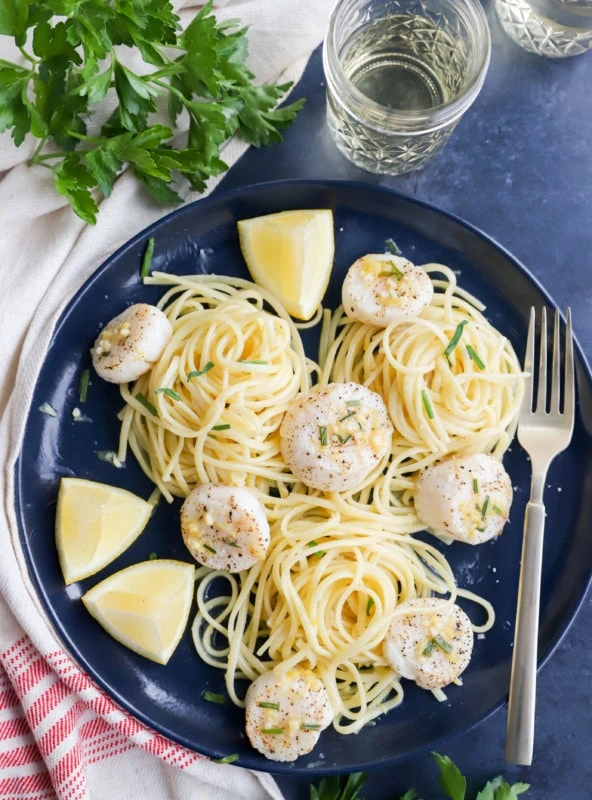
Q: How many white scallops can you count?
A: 7